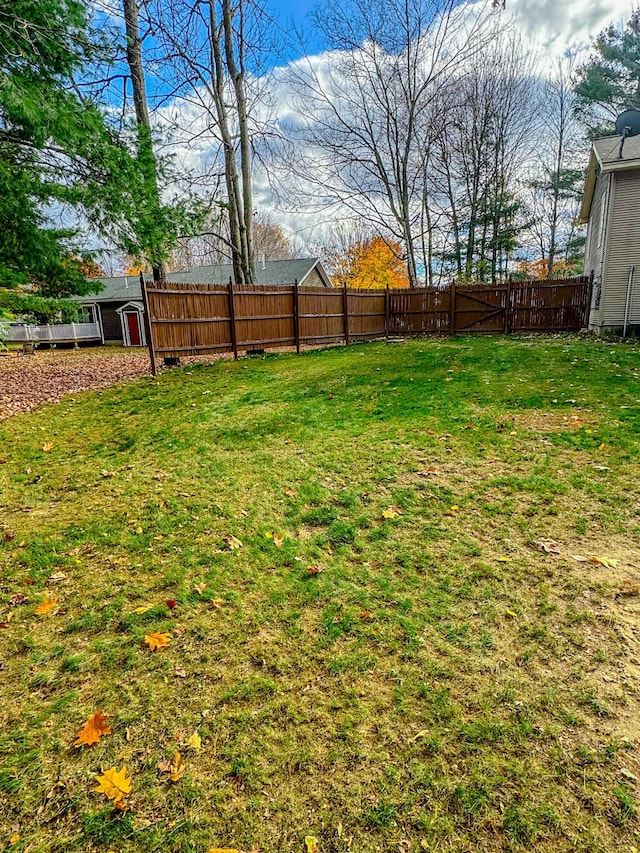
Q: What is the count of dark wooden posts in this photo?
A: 8